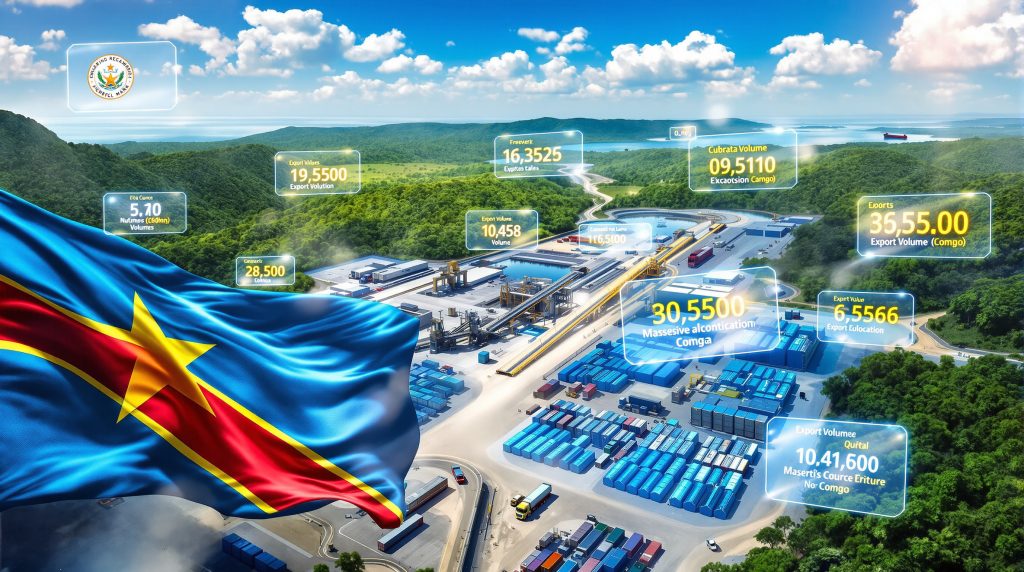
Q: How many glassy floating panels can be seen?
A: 13